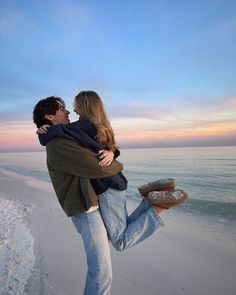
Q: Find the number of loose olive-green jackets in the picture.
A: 1